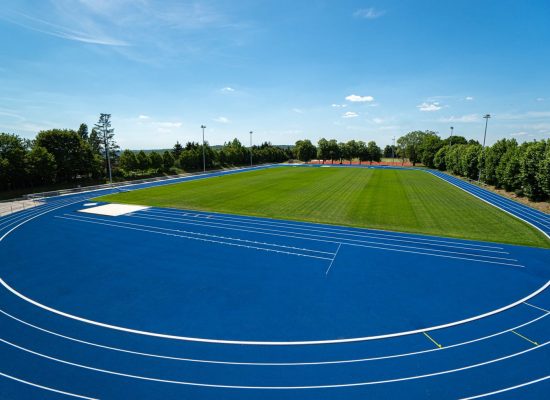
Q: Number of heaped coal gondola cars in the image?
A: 0